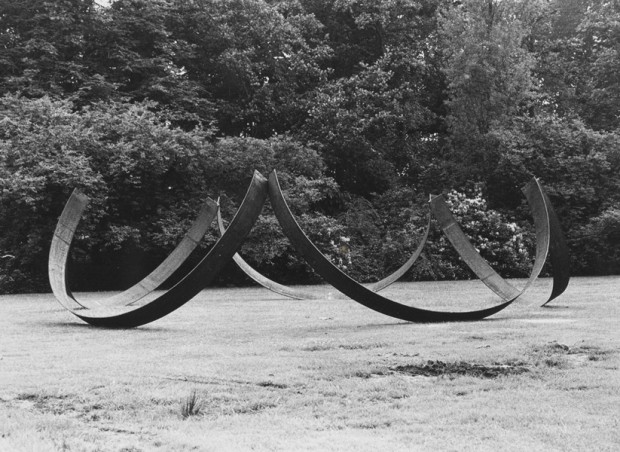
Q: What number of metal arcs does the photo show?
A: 5